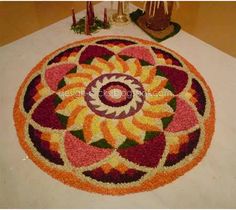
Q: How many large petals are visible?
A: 8